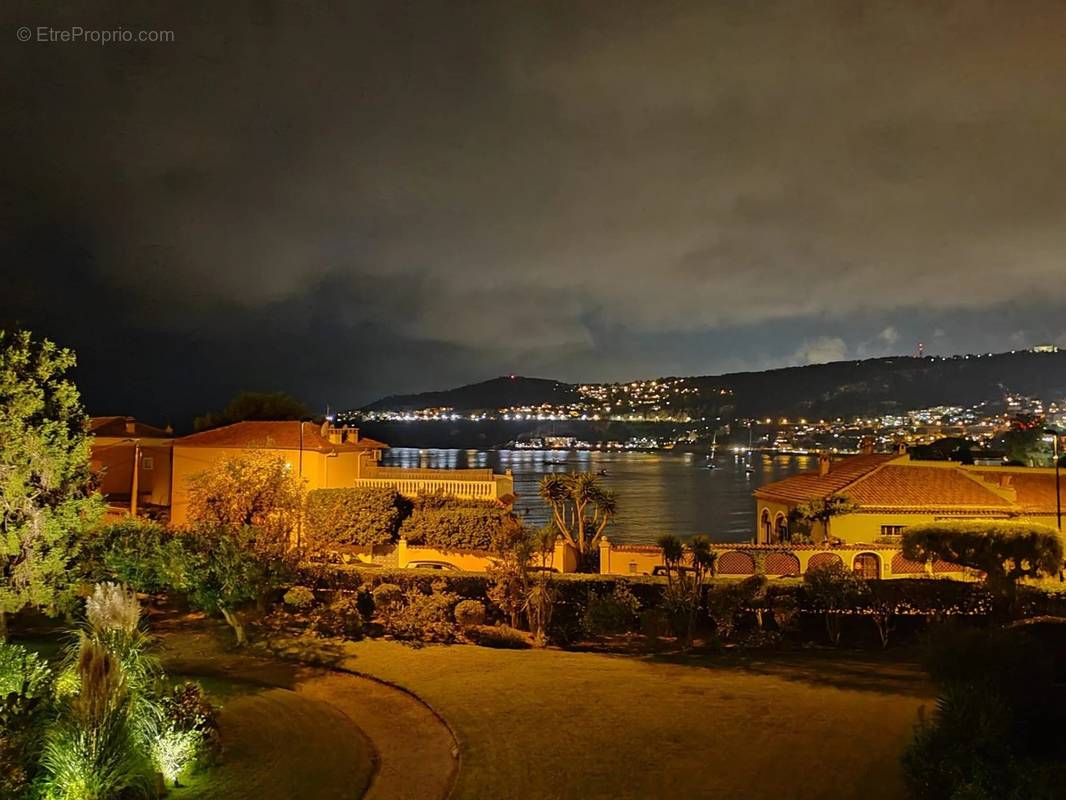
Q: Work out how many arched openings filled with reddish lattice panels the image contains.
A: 5